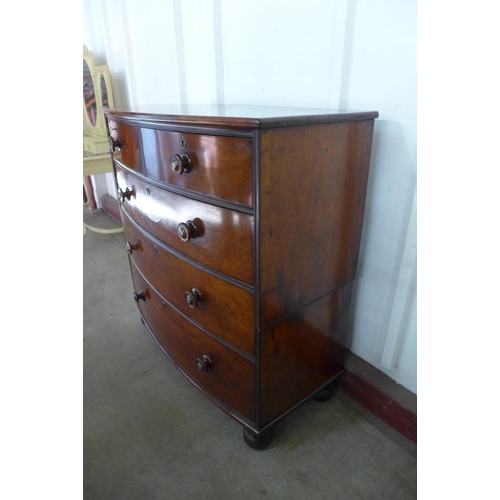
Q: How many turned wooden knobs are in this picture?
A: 8